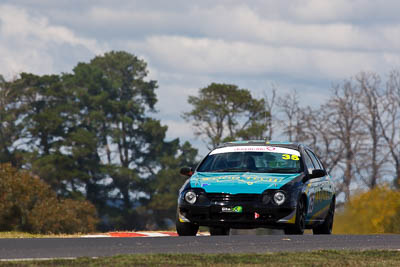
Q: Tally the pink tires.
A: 0